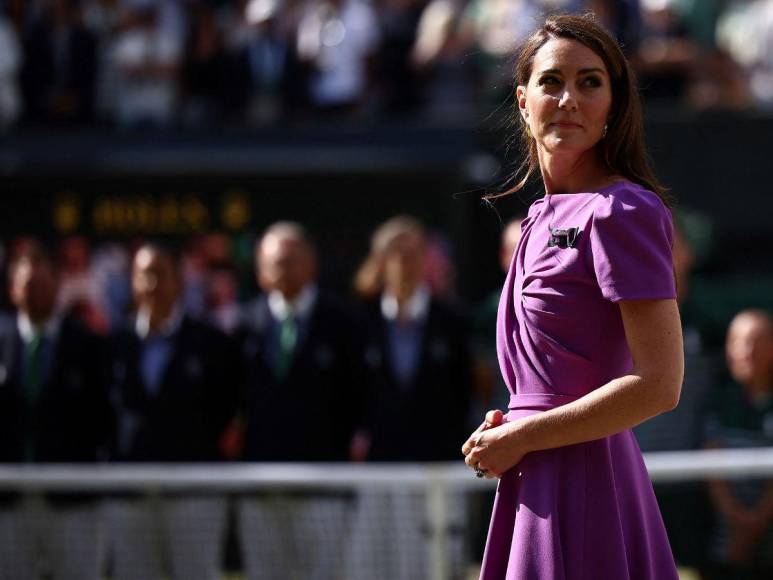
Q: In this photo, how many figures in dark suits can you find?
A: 4